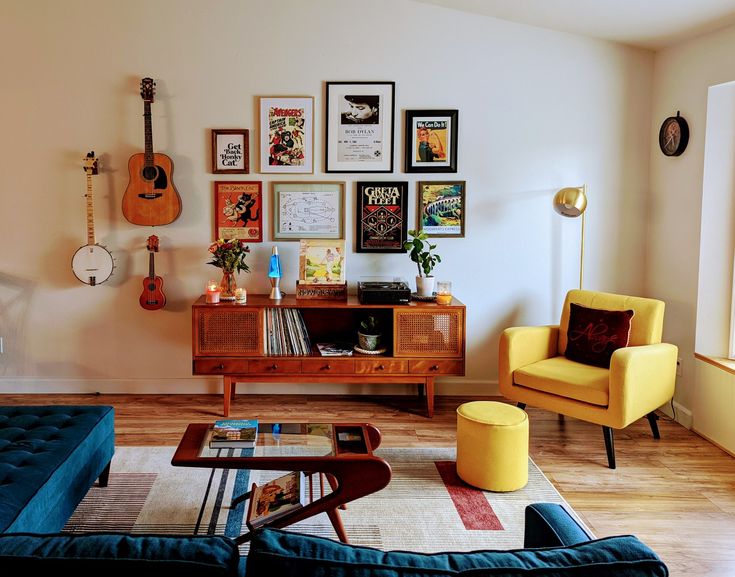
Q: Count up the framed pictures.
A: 8